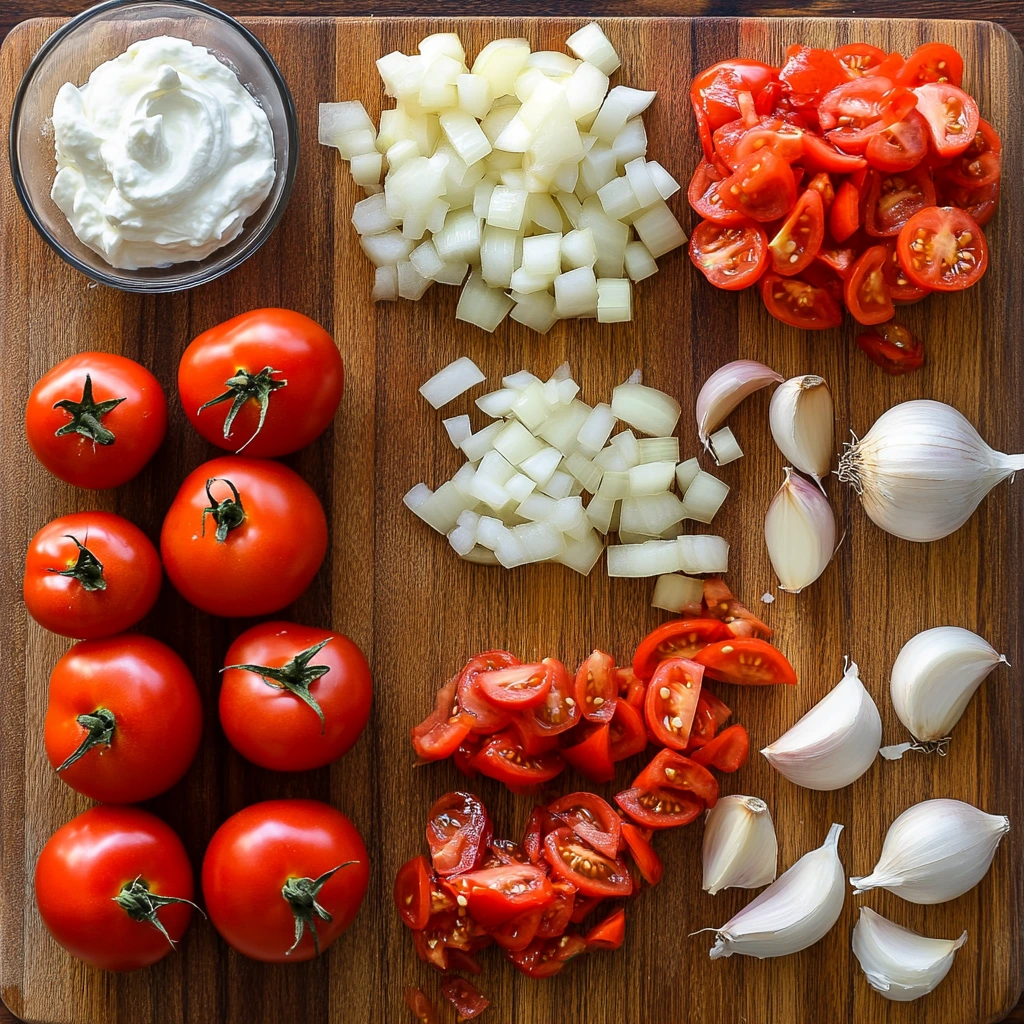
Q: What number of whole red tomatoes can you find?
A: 8